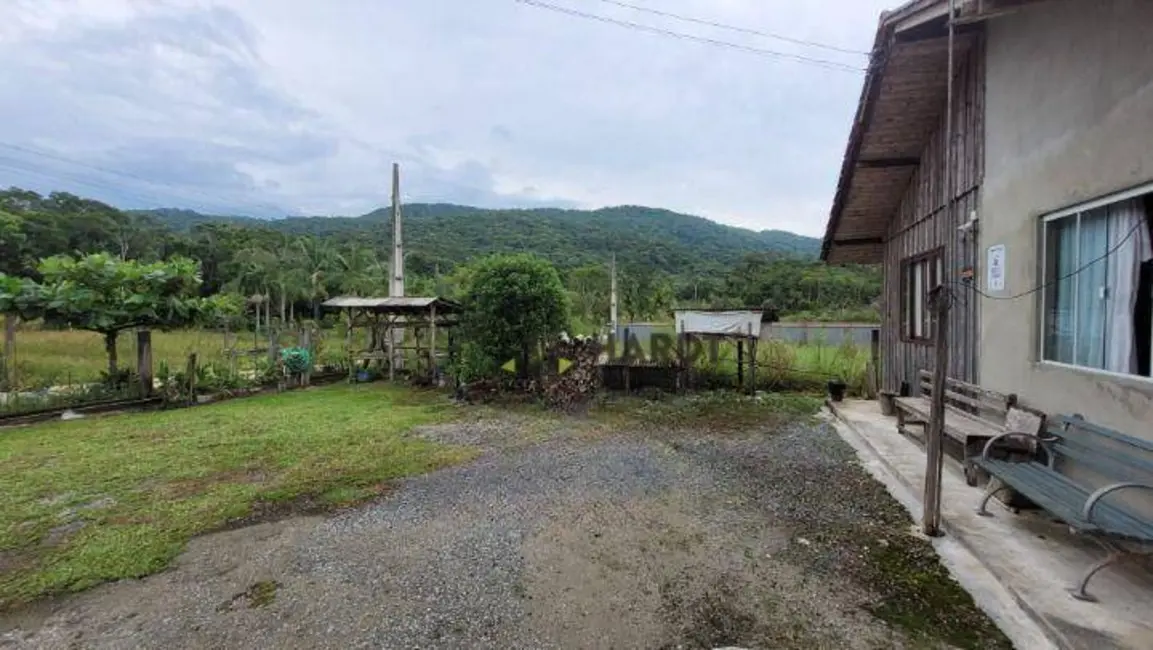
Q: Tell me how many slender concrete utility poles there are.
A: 2